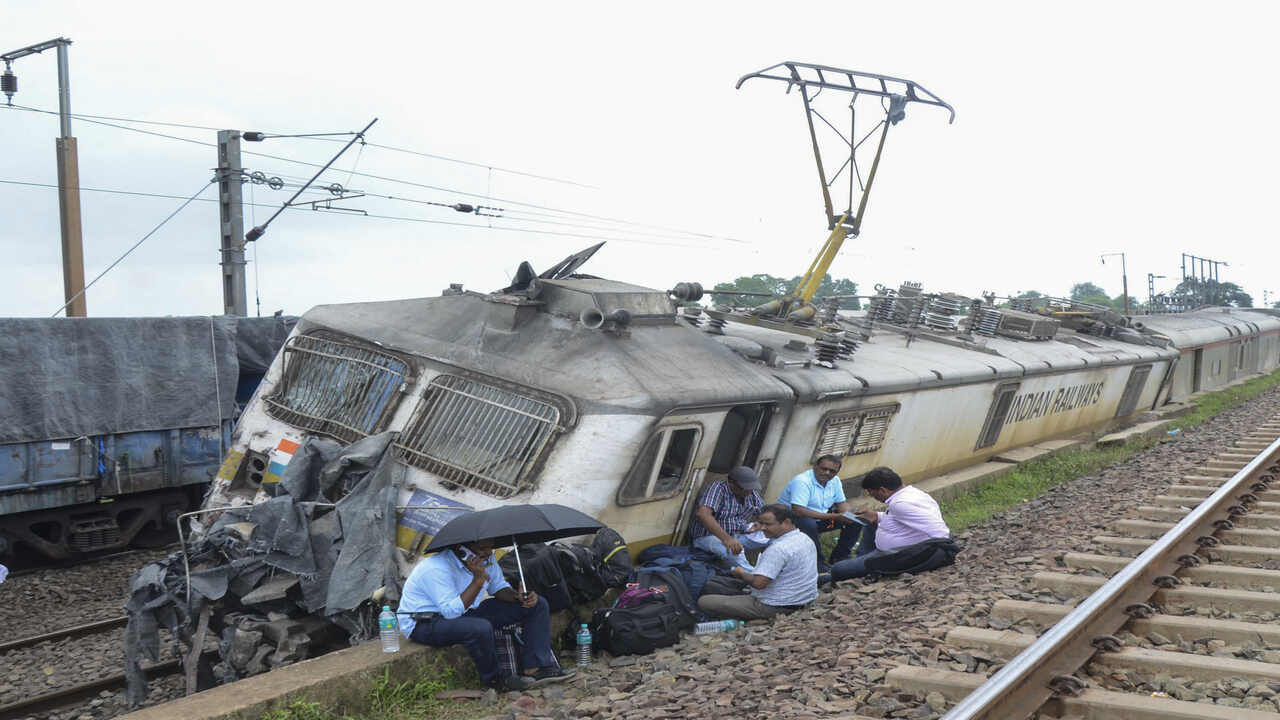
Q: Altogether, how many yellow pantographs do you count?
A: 1